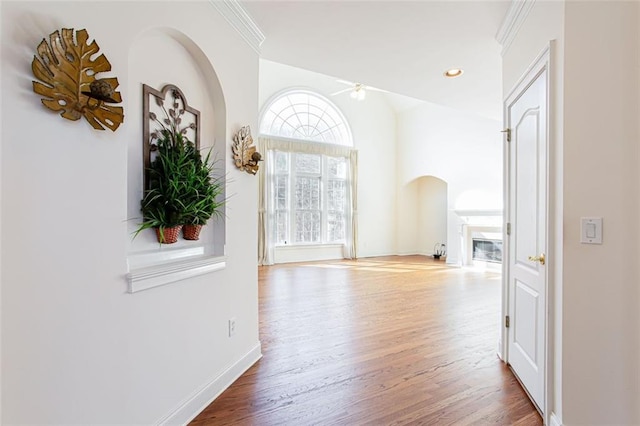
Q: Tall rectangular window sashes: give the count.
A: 3